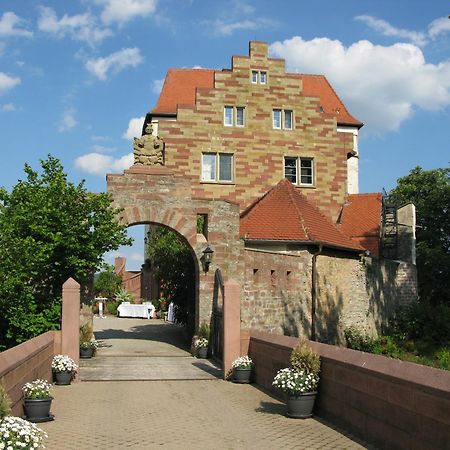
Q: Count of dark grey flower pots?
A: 6